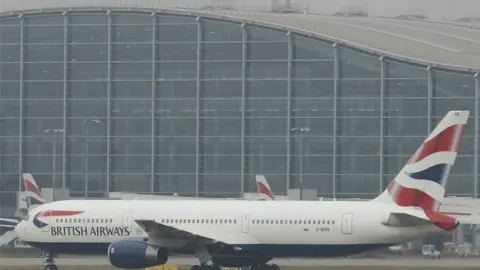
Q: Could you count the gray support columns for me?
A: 11